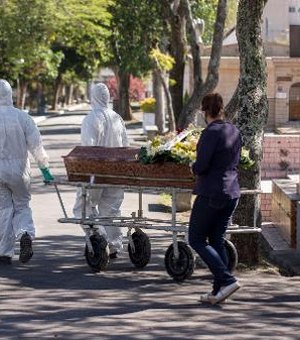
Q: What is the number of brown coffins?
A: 1